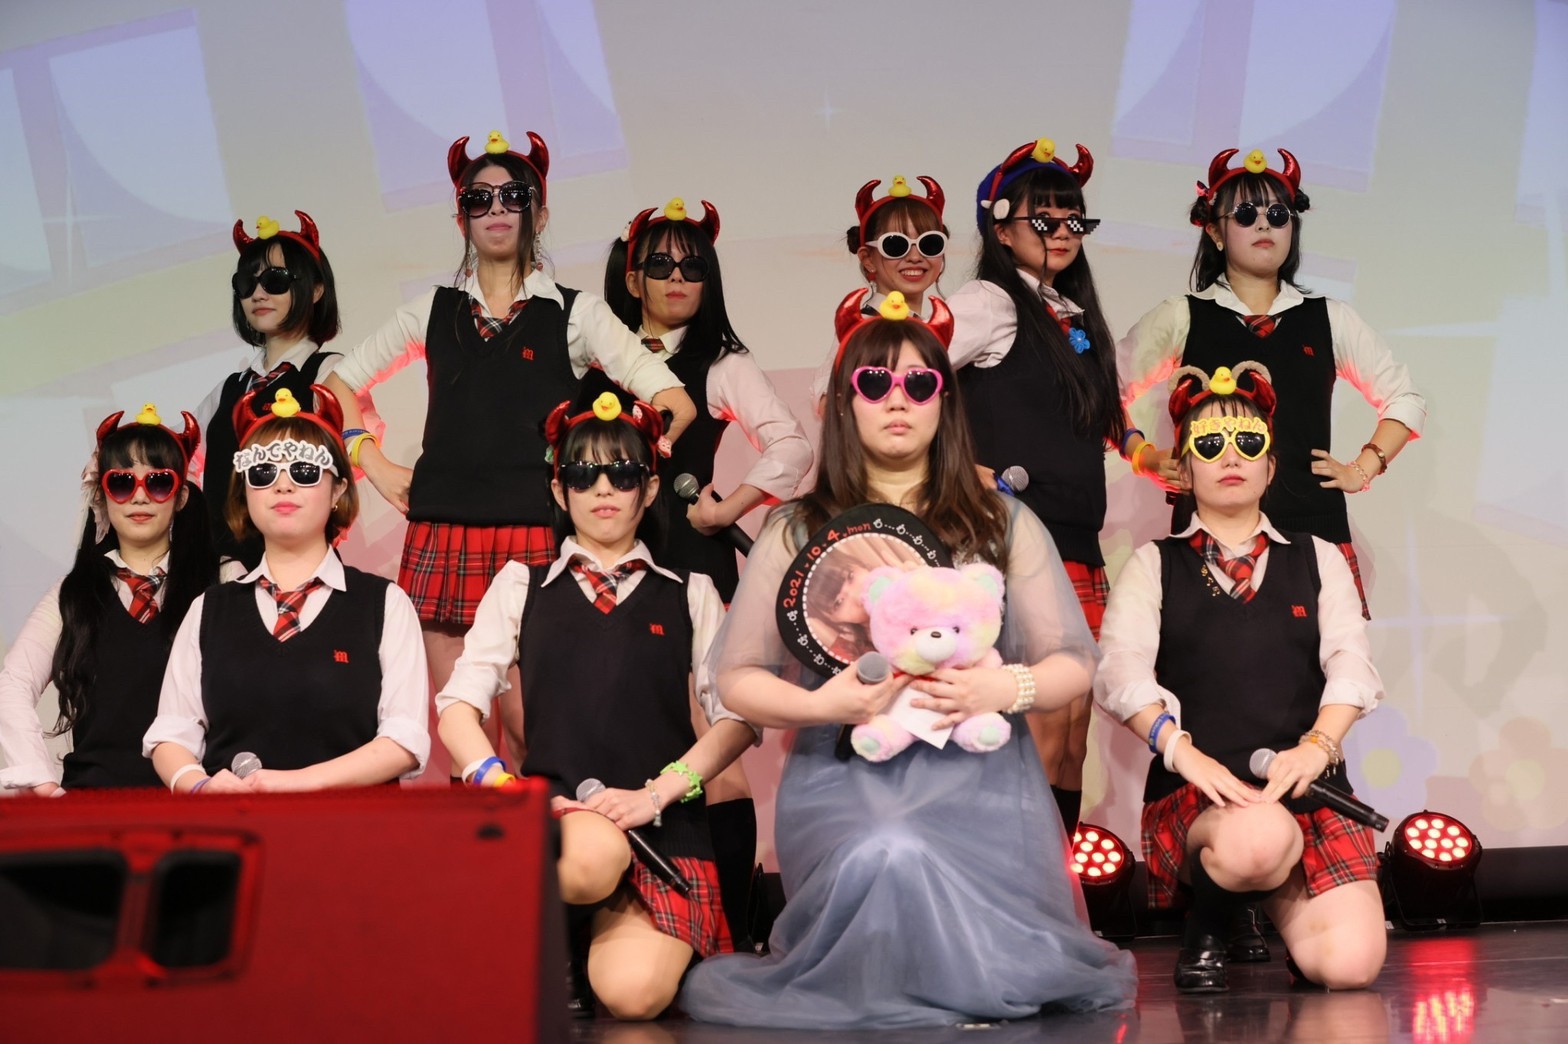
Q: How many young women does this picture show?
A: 11